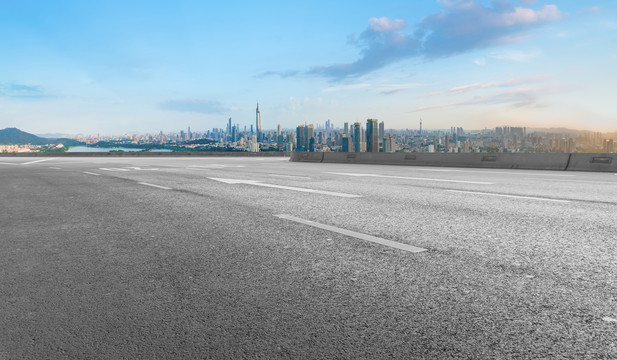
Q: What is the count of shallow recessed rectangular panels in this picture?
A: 4